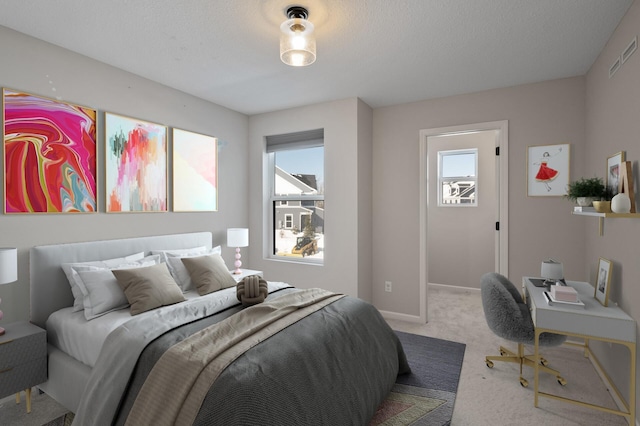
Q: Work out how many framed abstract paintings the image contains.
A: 3